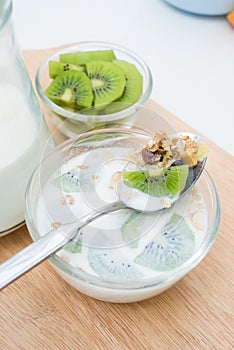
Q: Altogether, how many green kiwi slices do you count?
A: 11